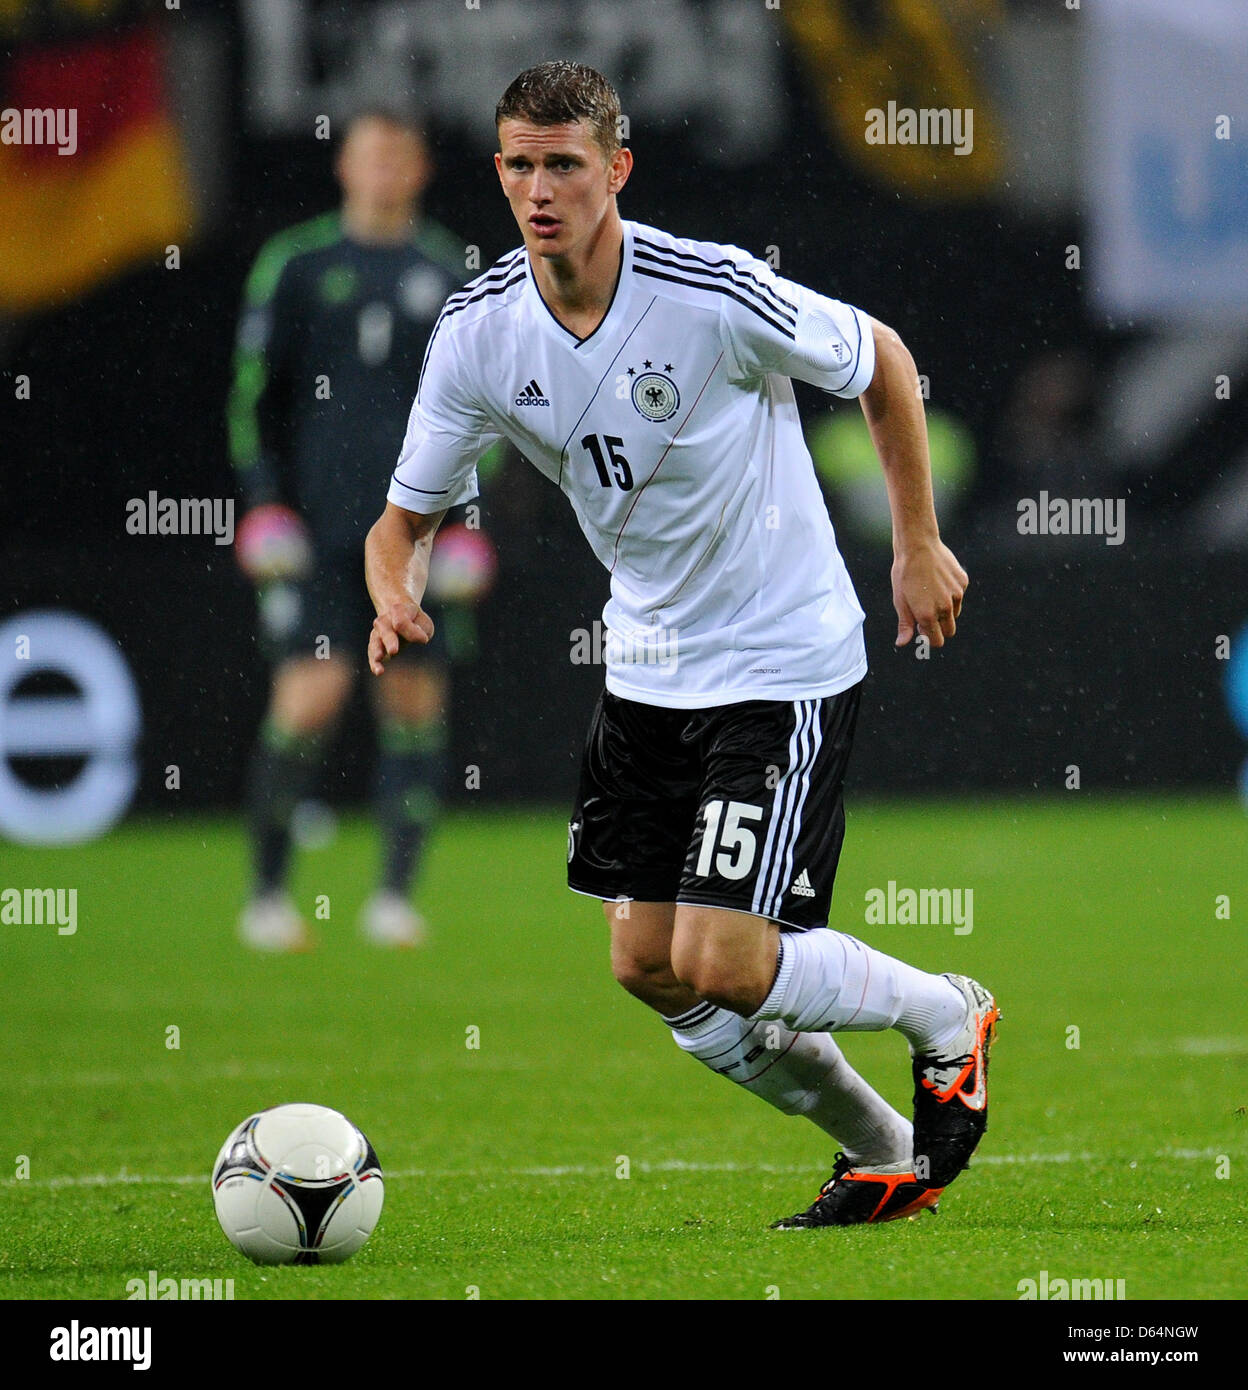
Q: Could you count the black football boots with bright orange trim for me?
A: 2